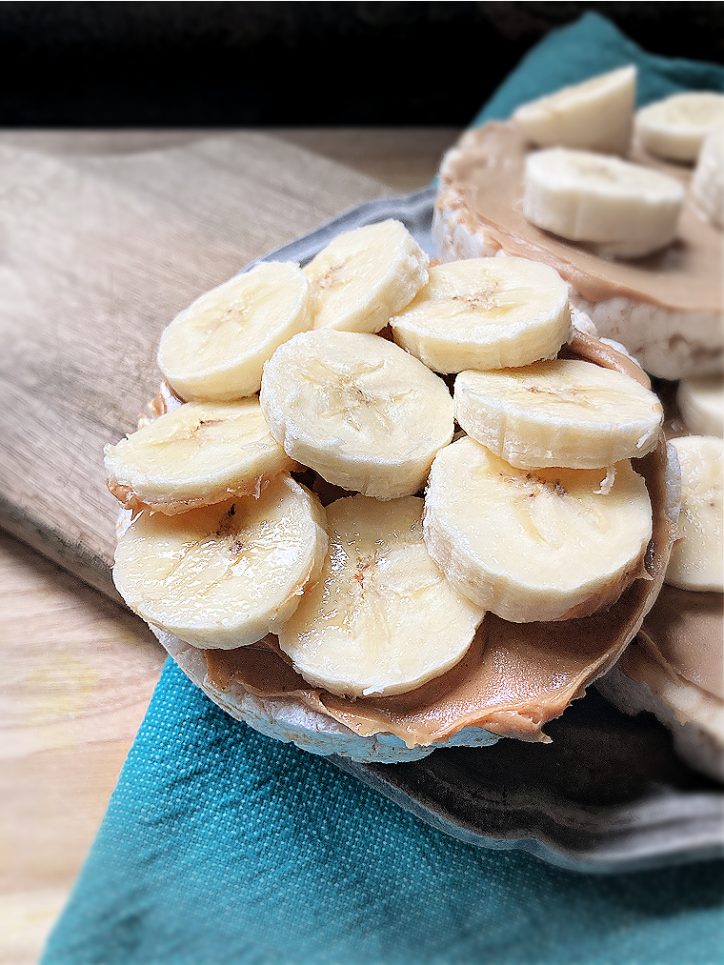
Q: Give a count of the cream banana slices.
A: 15